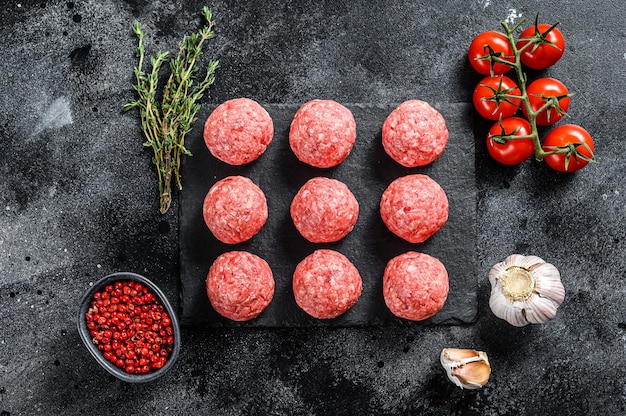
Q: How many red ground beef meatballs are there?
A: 9